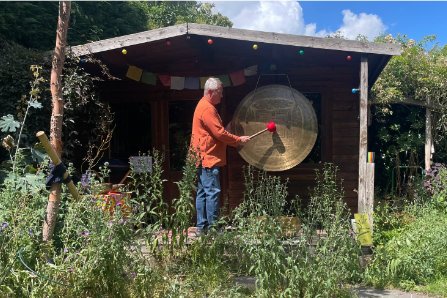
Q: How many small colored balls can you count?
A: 7